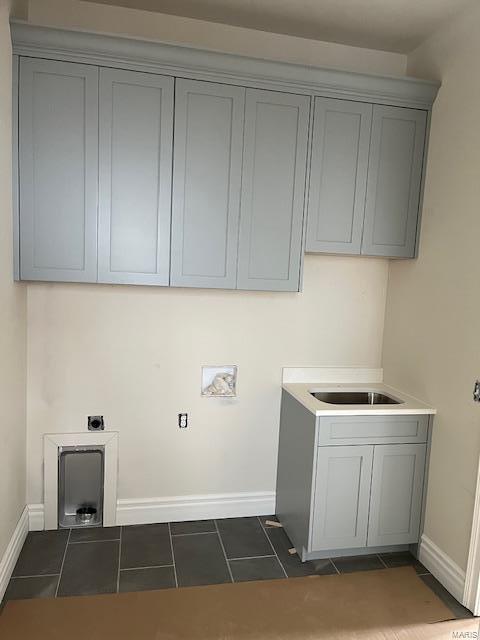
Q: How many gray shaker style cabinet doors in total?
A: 8